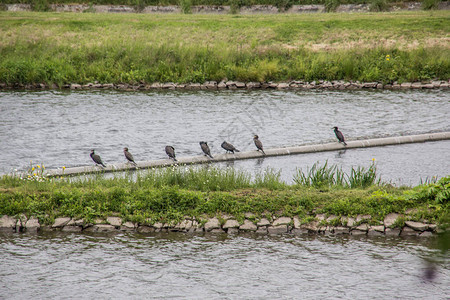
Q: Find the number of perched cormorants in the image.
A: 7